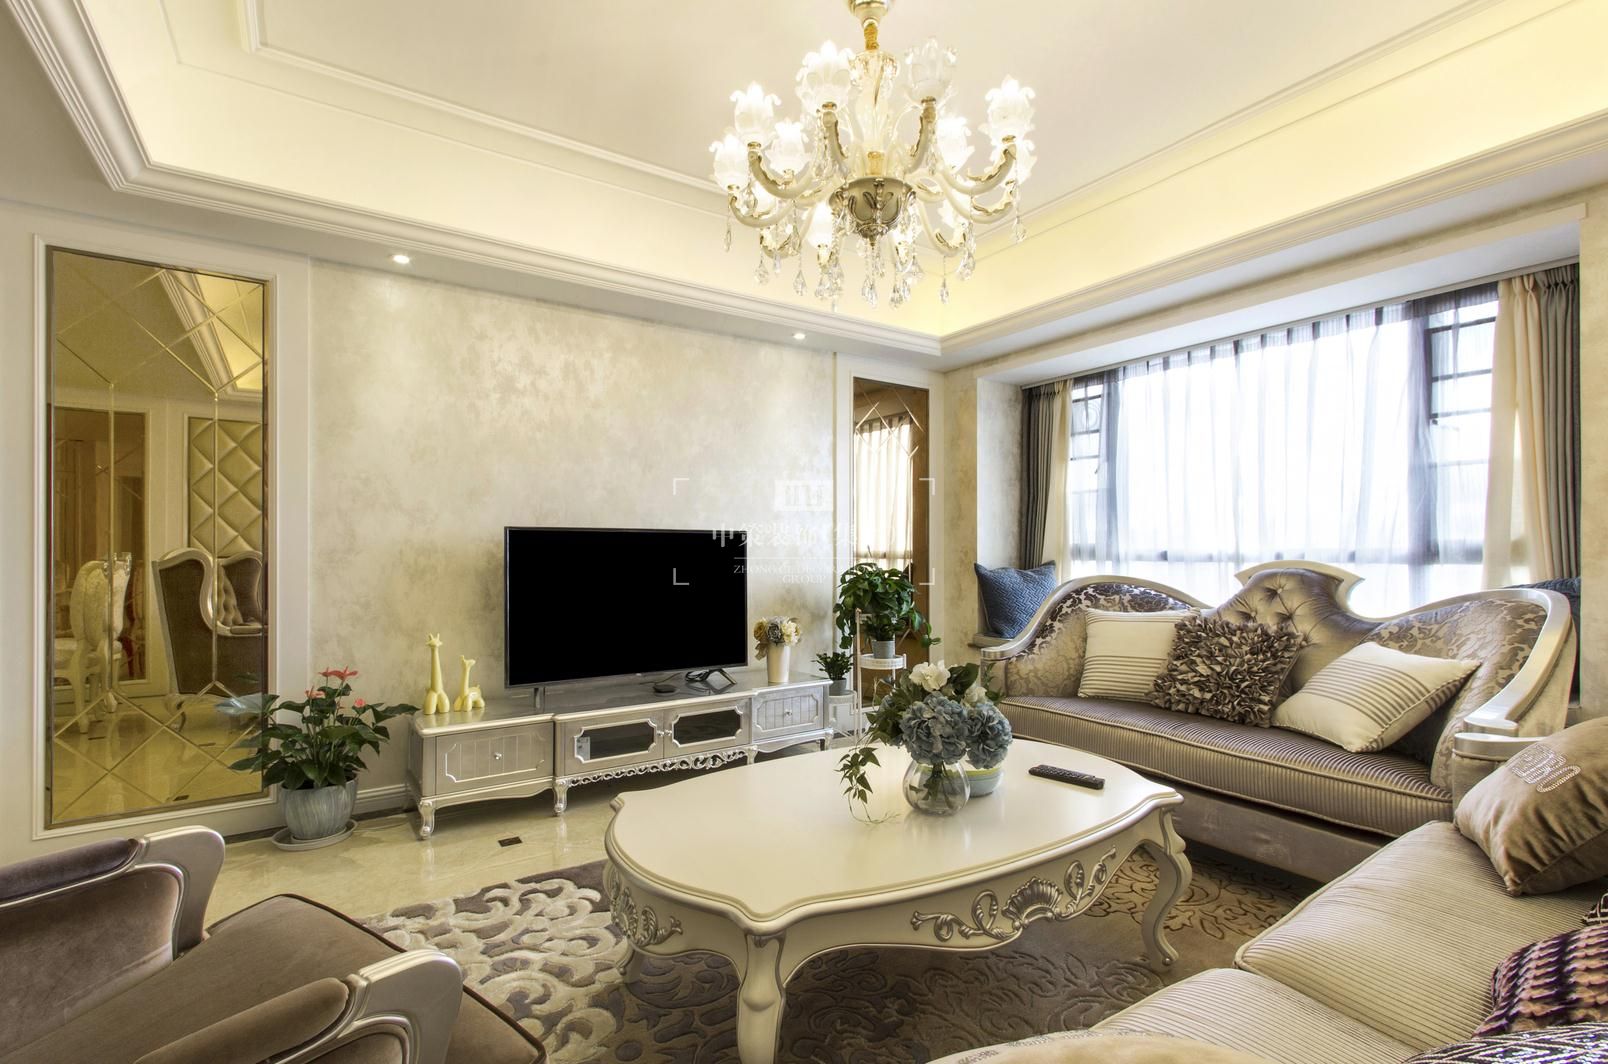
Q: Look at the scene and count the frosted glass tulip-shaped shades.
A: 12